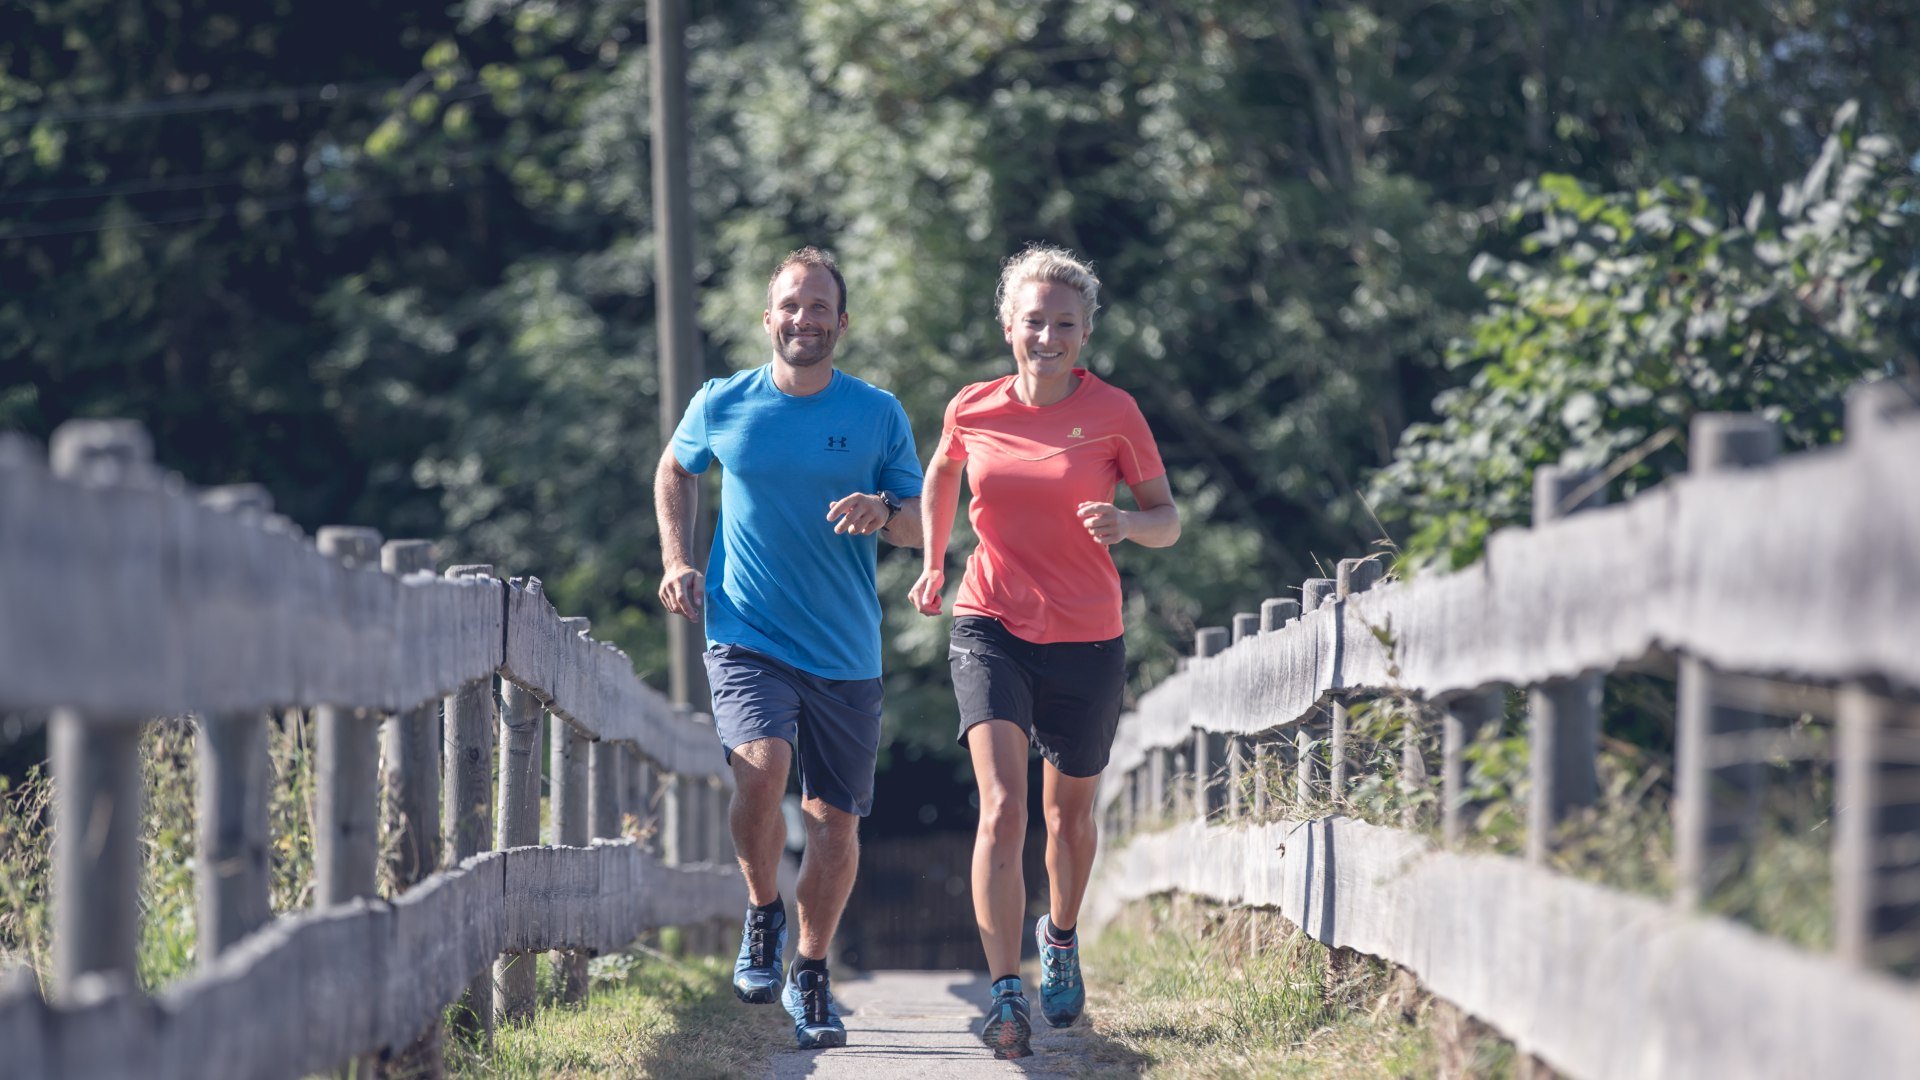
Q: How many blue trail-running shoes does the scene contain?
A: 4